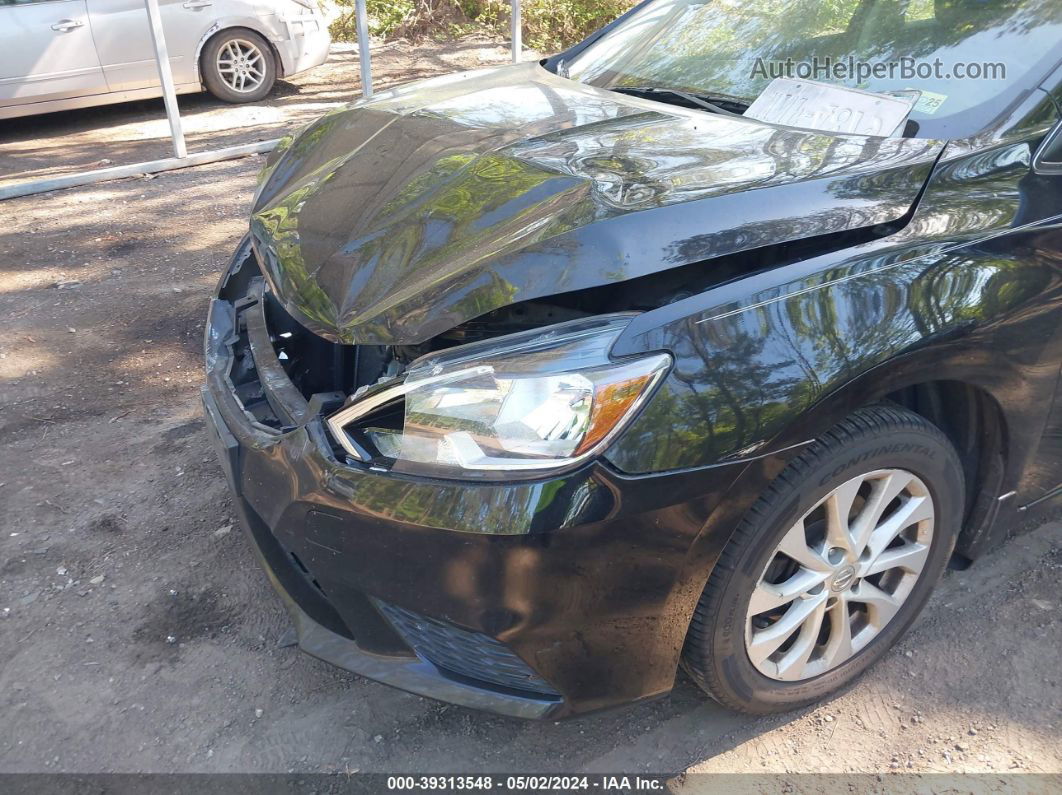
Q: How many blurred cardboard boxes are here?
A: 0